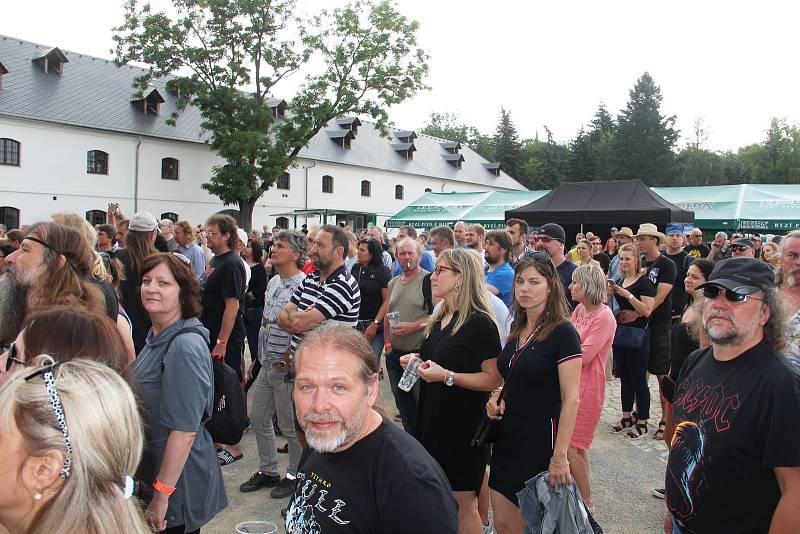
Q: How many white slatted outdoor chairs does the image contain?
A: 0